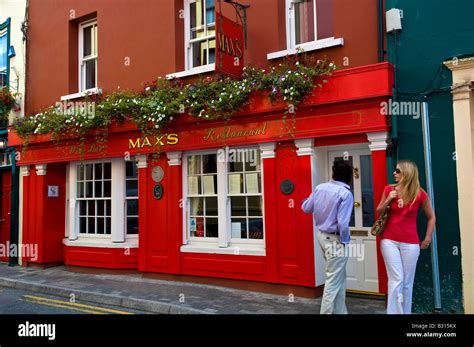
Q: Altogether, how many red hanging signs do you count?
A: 1